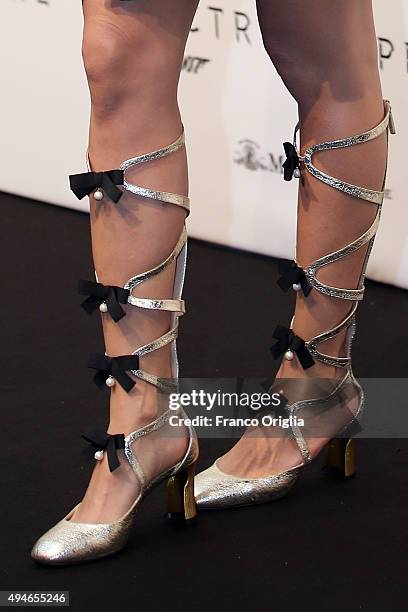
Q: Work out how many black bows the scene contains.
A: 8